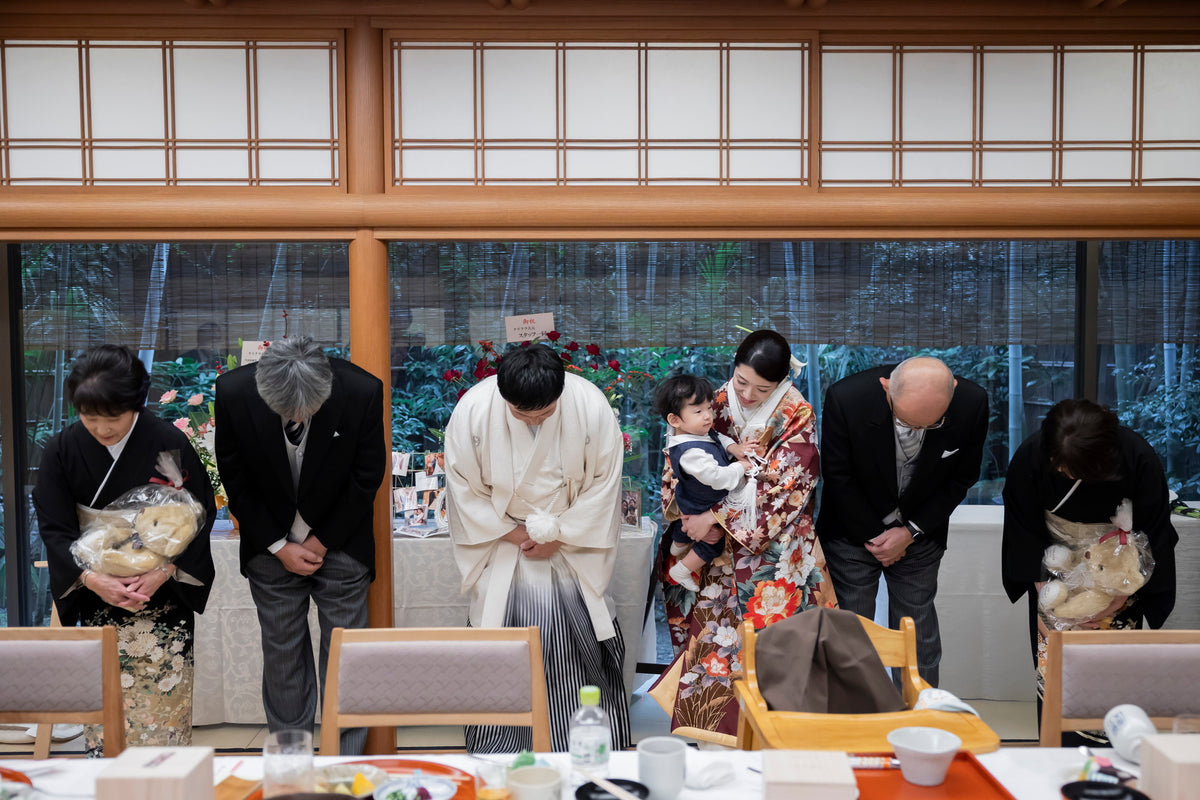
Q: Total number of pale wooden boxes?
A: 3